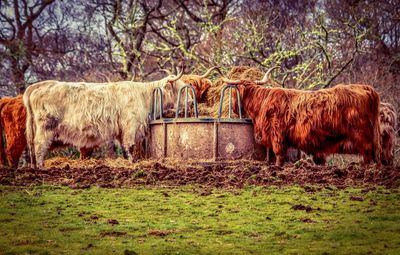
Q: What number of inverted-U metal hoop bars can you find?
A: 3